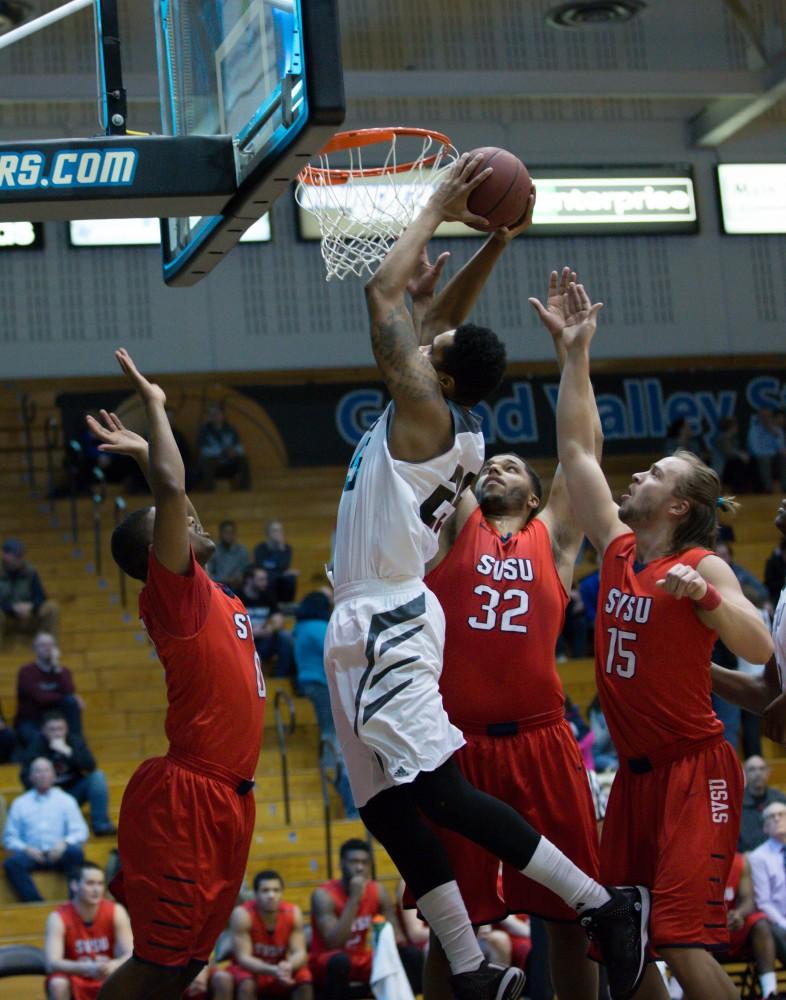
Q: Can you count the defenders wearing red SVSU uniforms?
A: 3